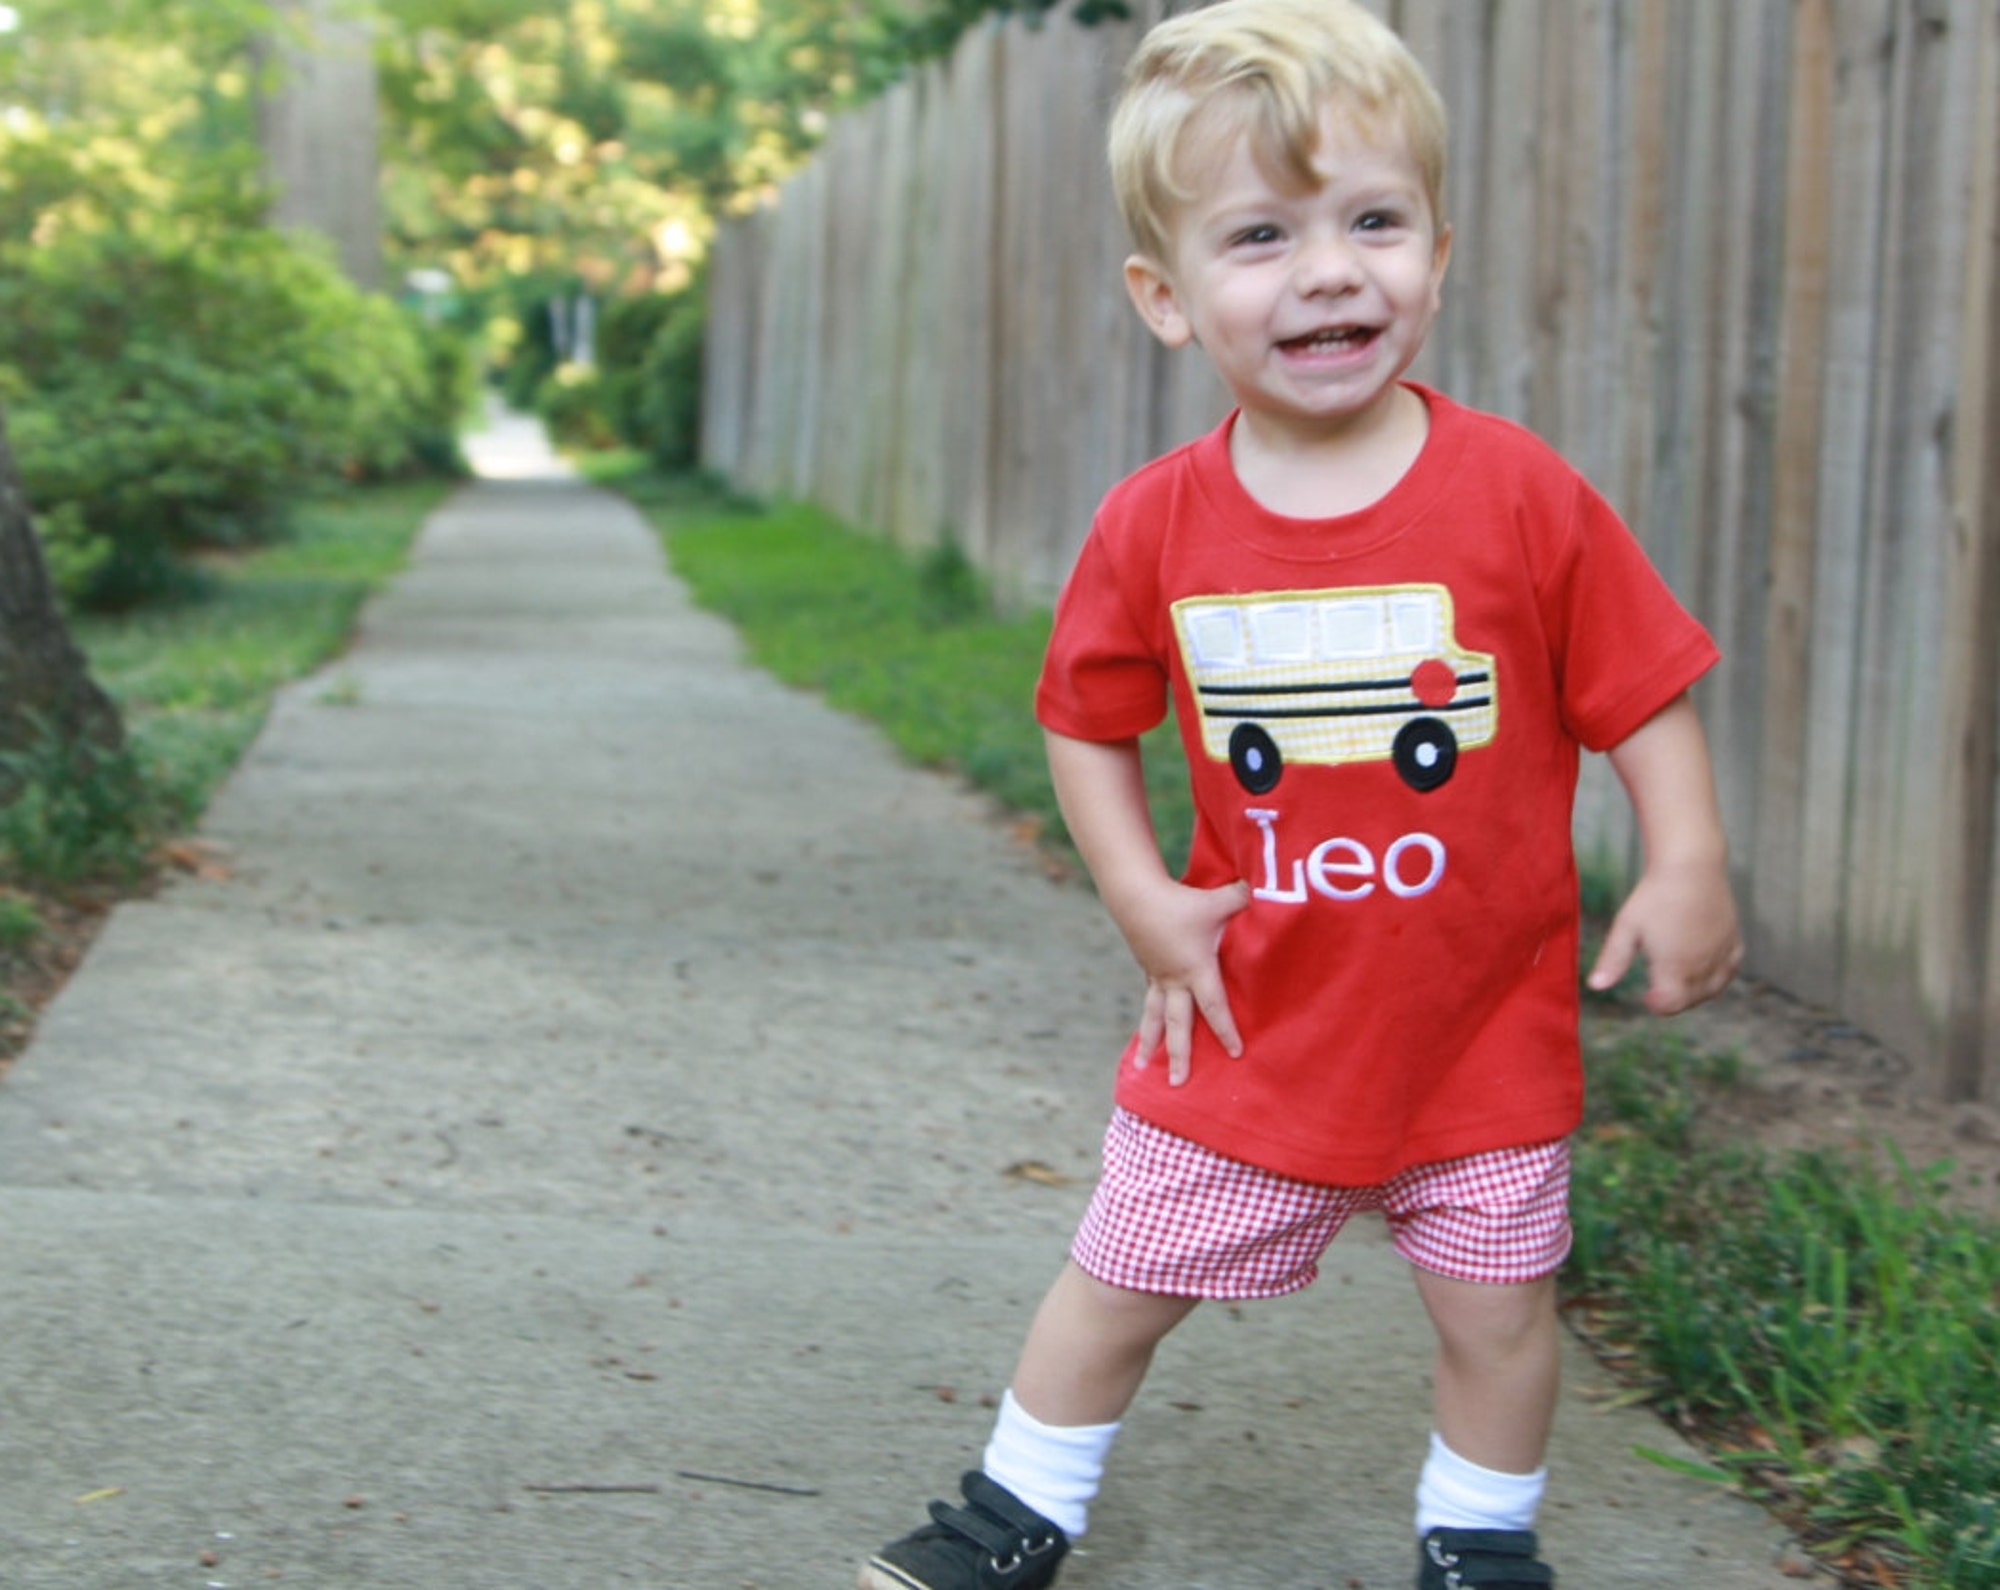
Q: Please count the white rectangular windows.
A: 4